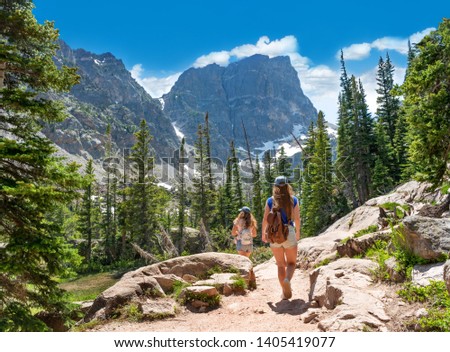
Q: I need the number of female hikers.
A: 2